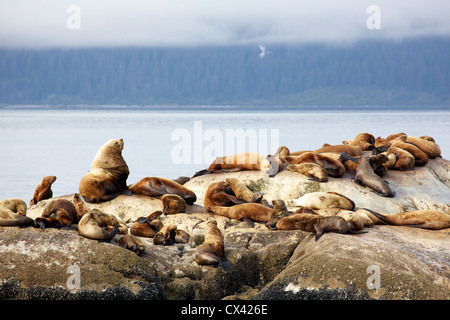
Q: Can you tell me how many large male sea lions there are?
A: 1